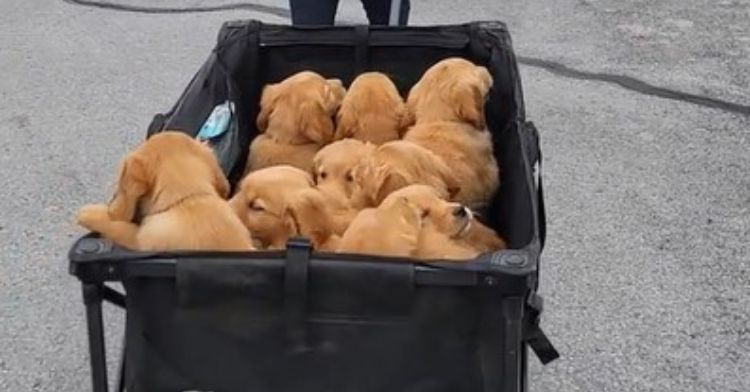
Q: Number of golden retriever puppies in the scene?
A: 8